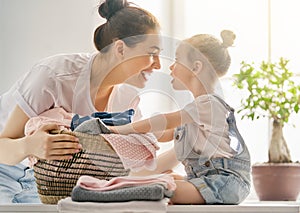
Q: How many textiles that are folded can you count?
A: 3